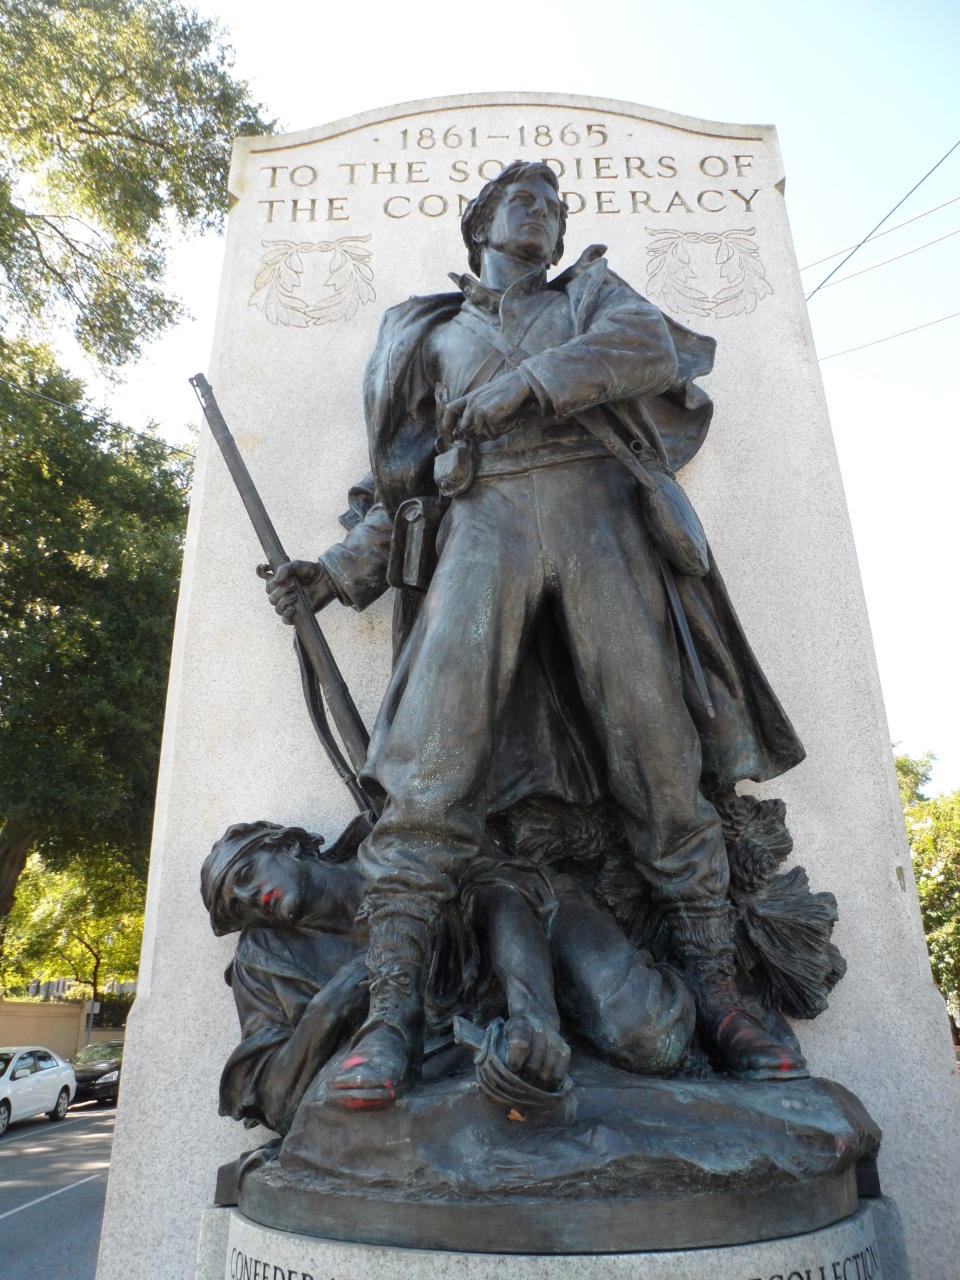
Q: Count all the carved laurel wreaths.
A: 2